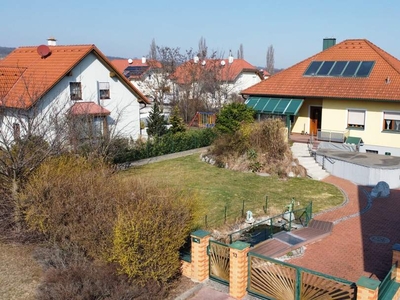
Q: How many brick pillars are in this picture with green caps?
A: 4